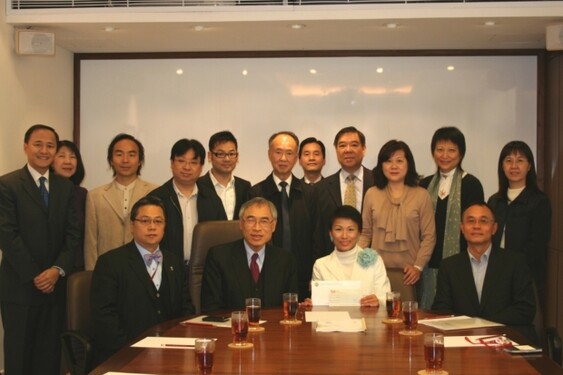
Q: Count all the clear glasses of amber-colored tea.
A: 7